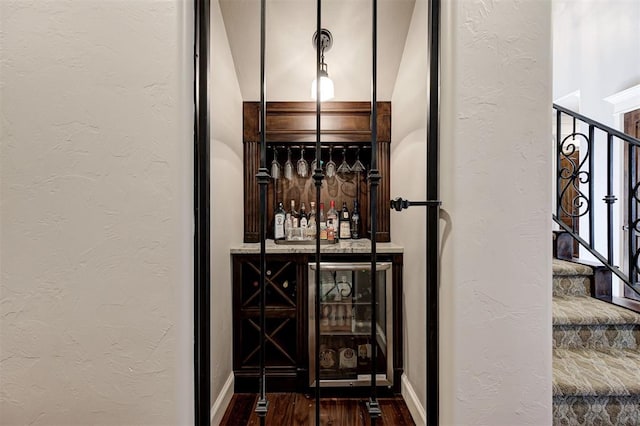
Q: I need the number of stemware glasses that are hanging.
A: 7